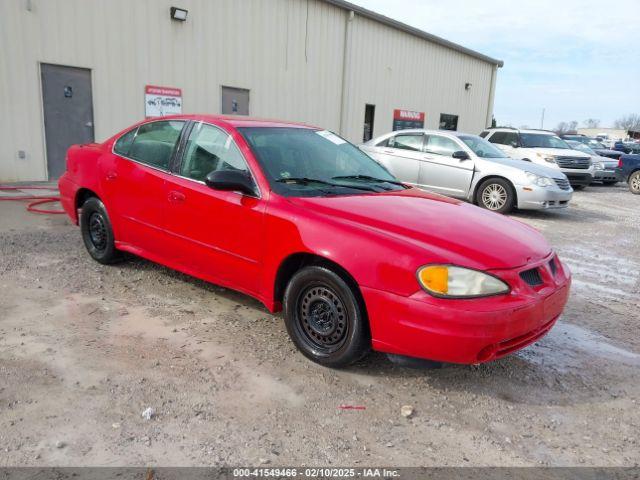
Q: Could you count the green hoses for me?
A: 0